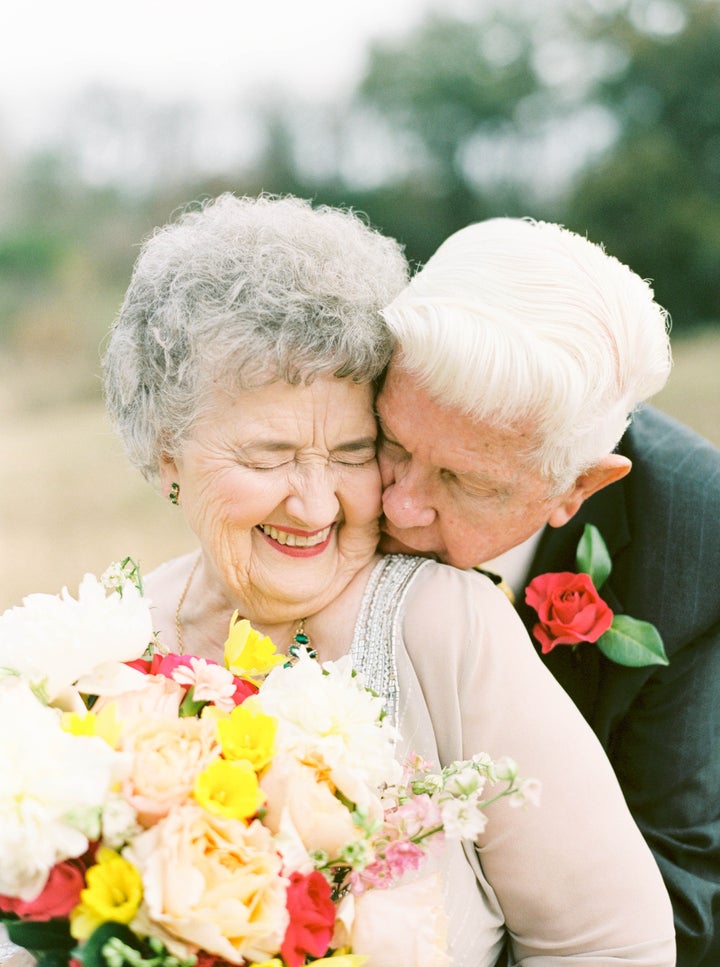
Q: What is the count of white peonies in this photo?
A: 3